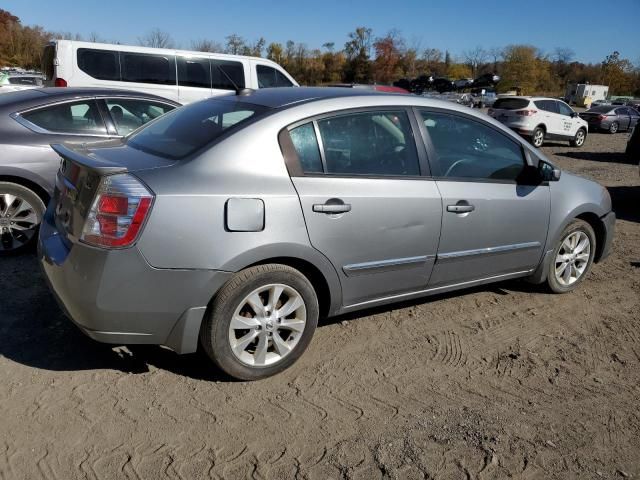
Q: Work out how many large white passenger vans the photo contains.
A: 1